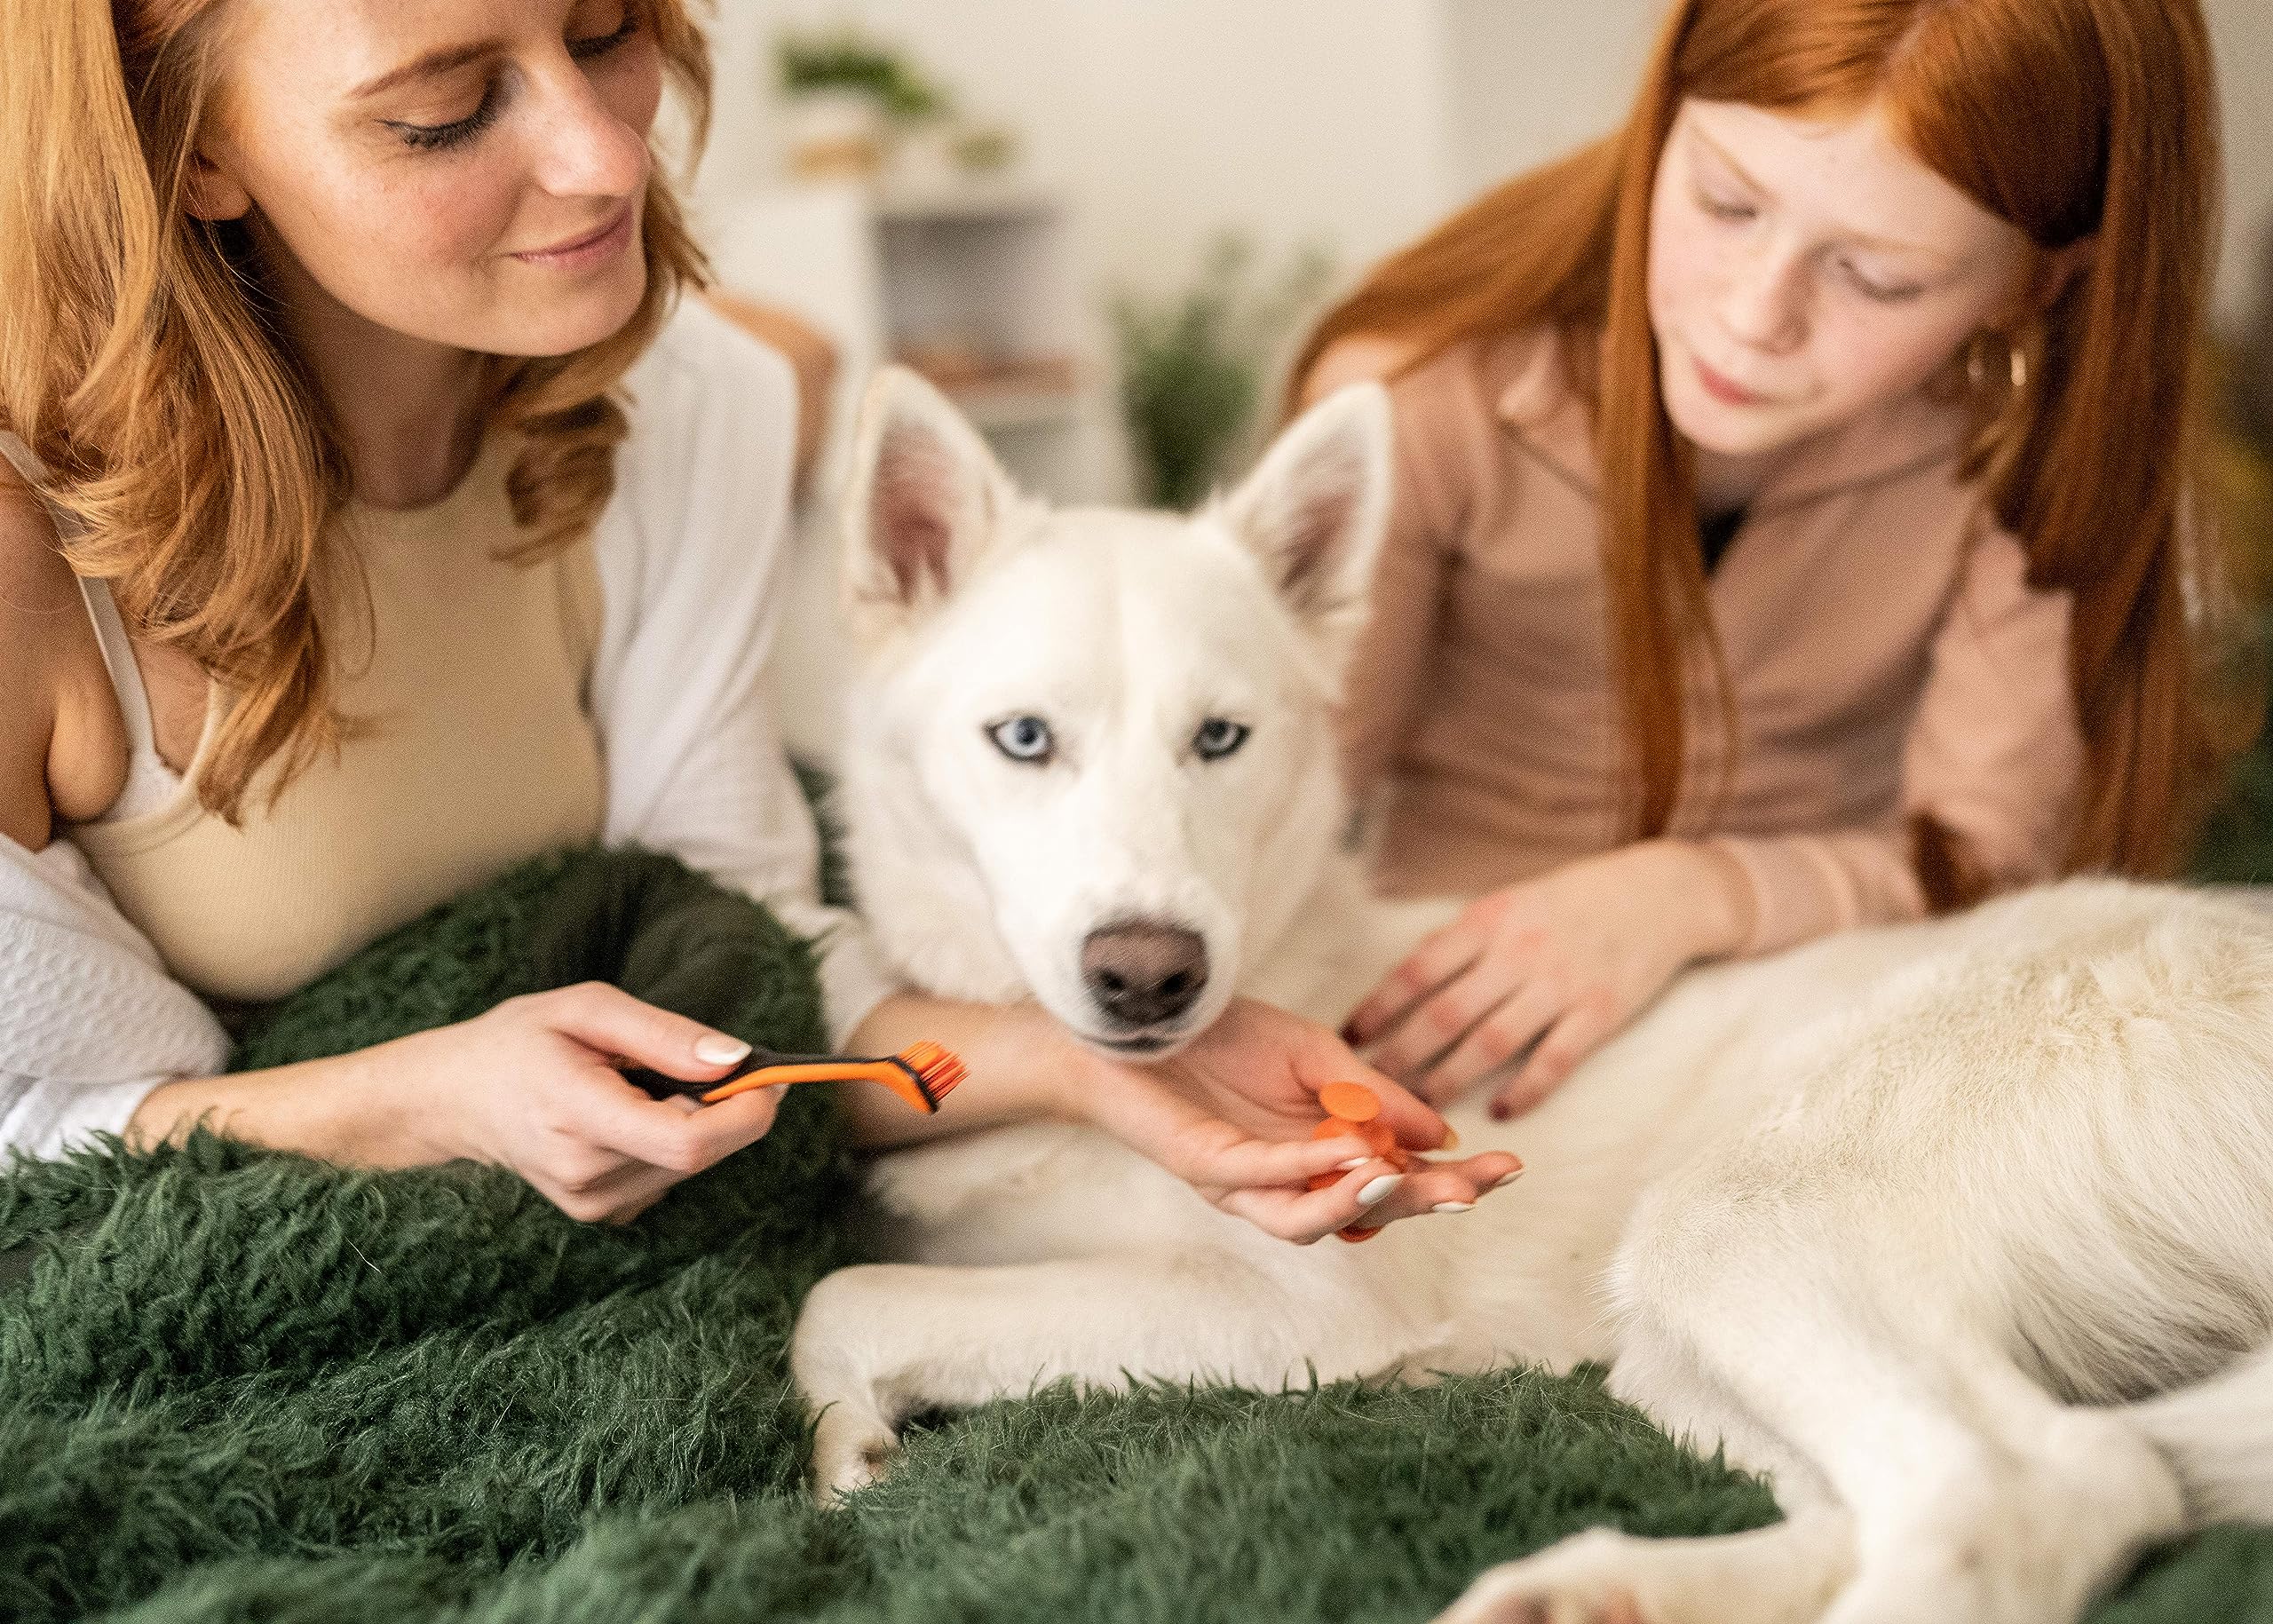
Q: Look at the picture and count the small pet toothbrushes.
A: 1